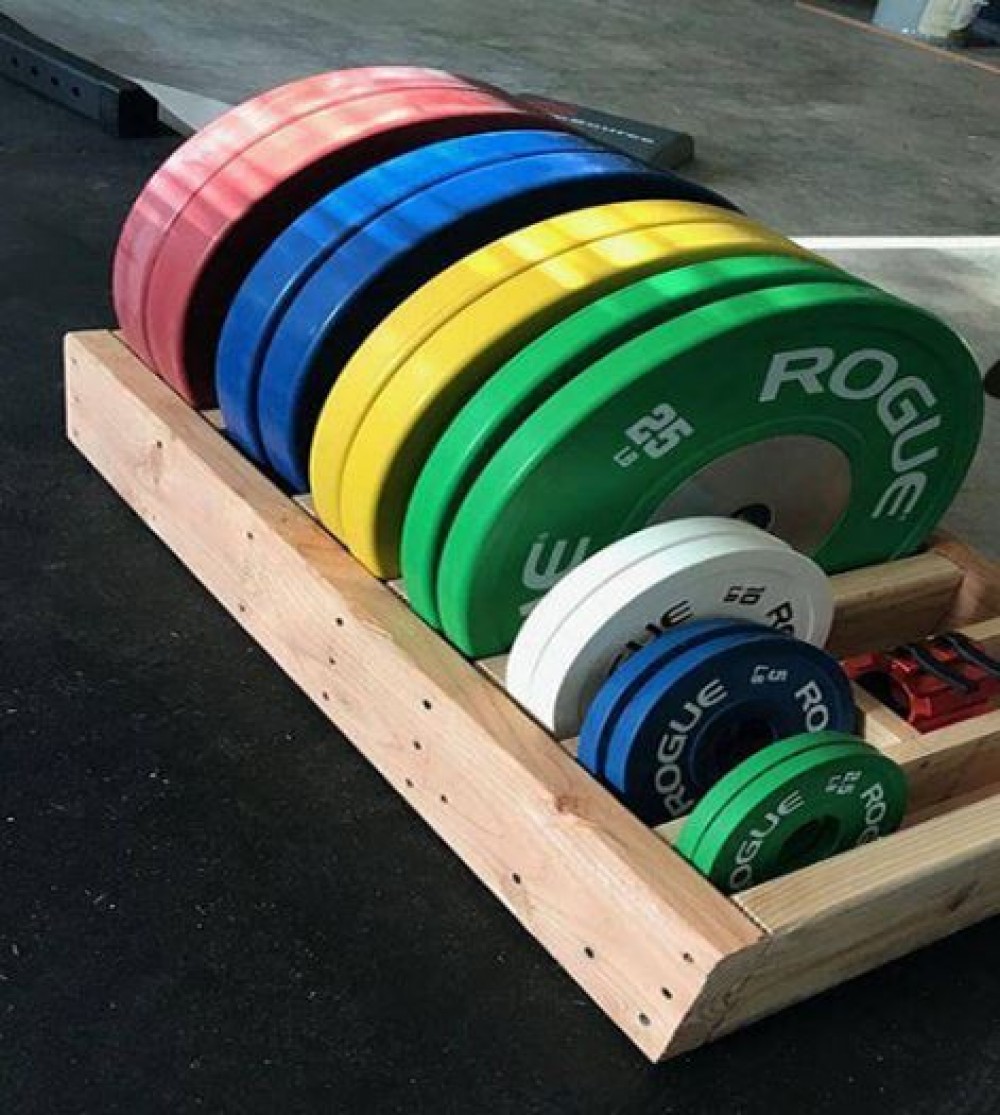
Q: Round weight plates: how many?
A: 14